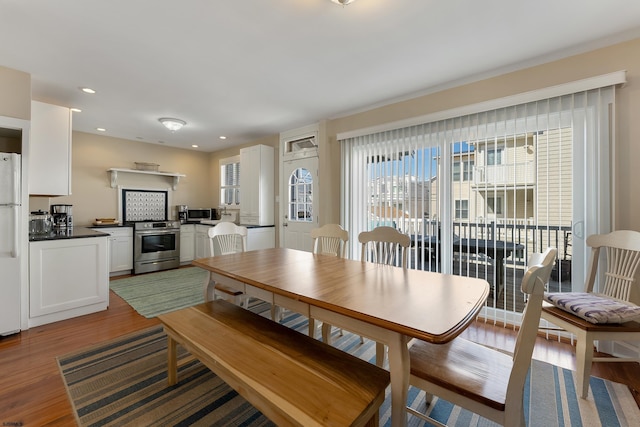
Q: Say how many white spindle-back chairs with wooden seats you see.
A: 5